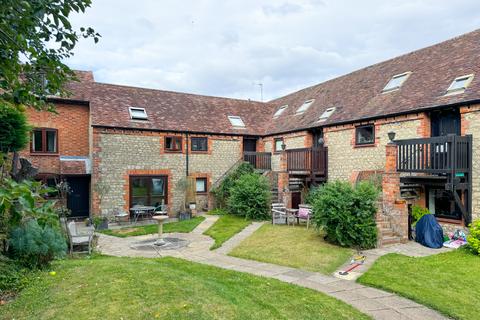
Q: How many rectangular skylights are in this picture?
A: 7